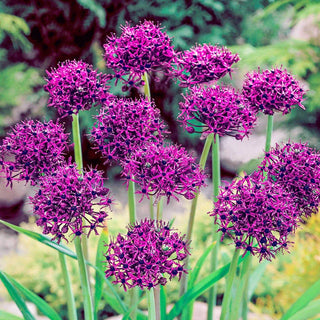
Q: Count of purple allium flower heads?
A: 12